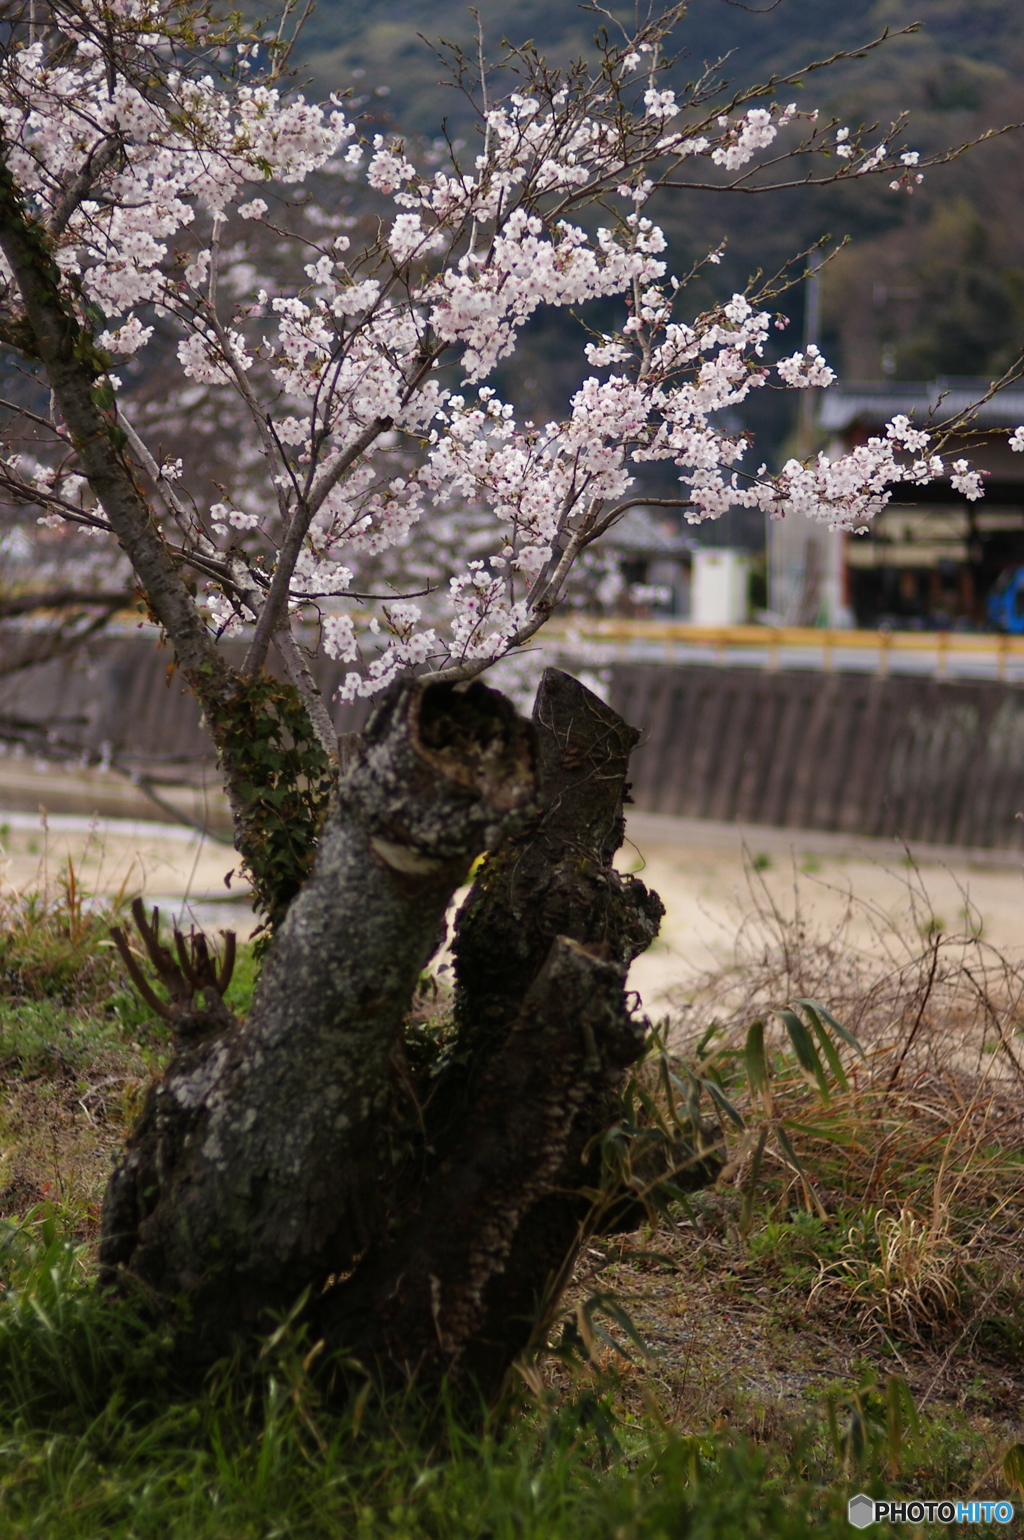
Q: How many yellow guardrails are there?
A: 1